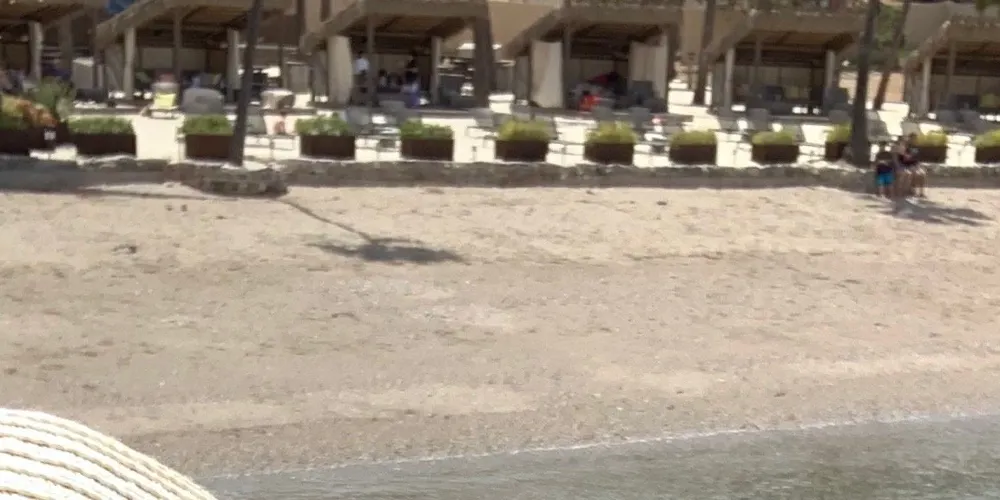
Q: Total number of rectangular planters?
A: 12